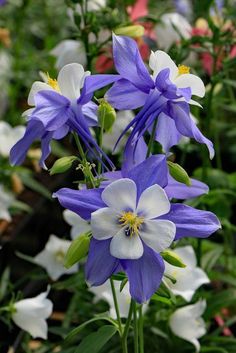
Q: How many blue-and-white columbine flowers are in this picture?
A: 3